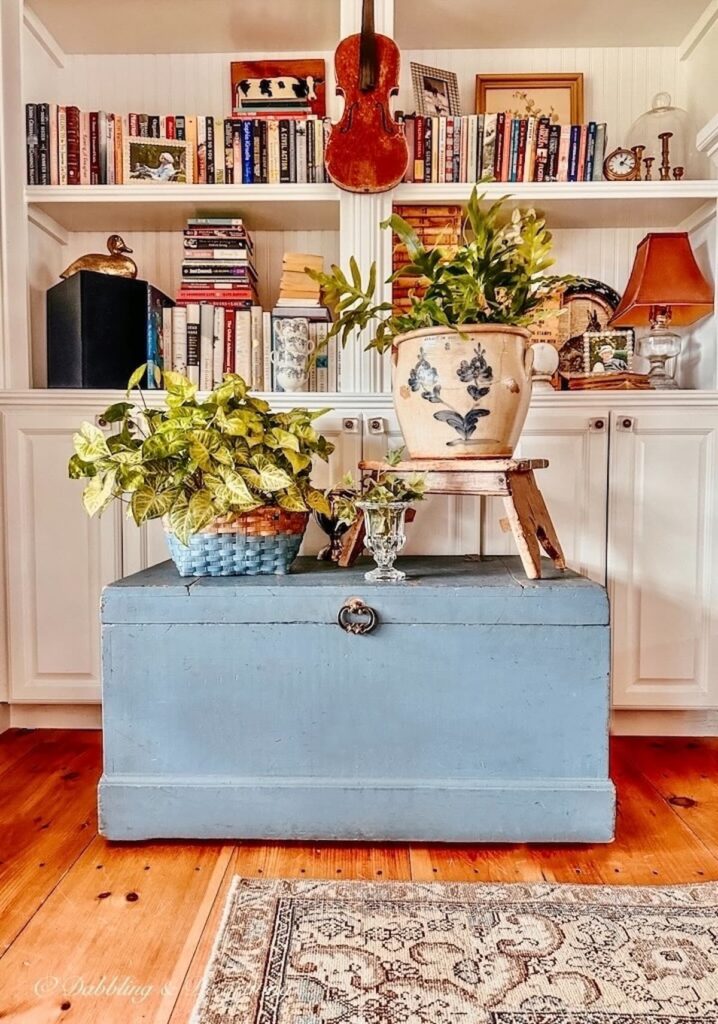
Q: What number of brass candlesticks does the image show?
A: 4